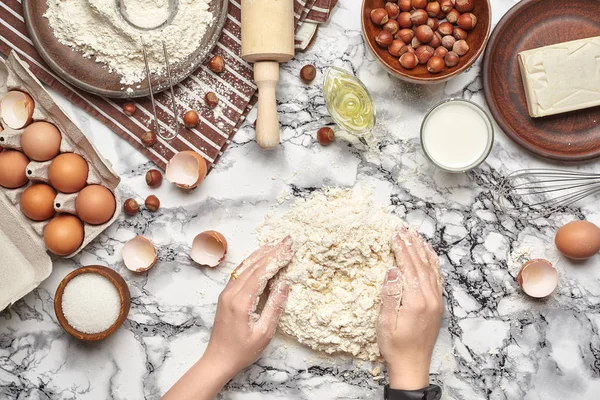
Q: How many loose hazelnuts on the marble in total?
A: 5